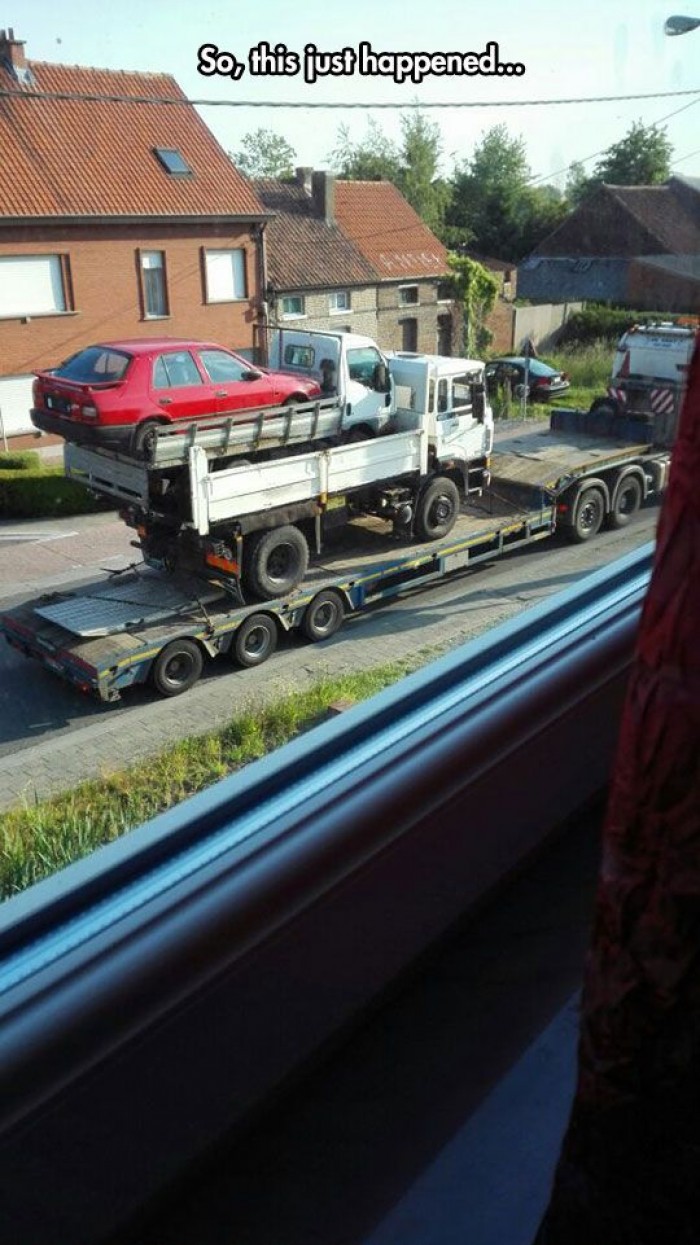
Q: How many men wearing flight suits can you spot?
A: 0